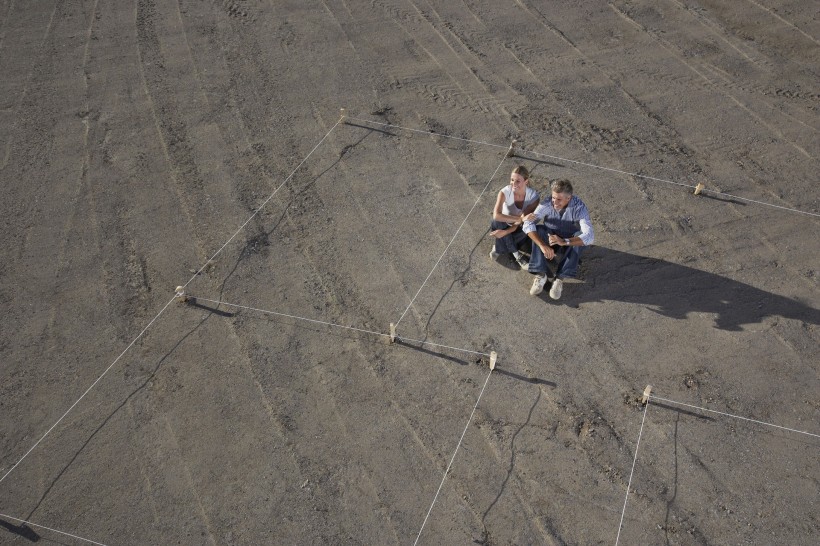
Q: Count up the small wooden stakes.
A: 7